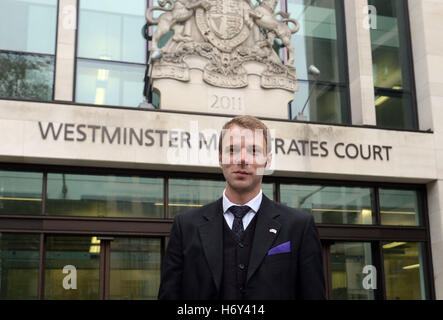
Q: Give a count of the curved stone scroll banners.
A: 3